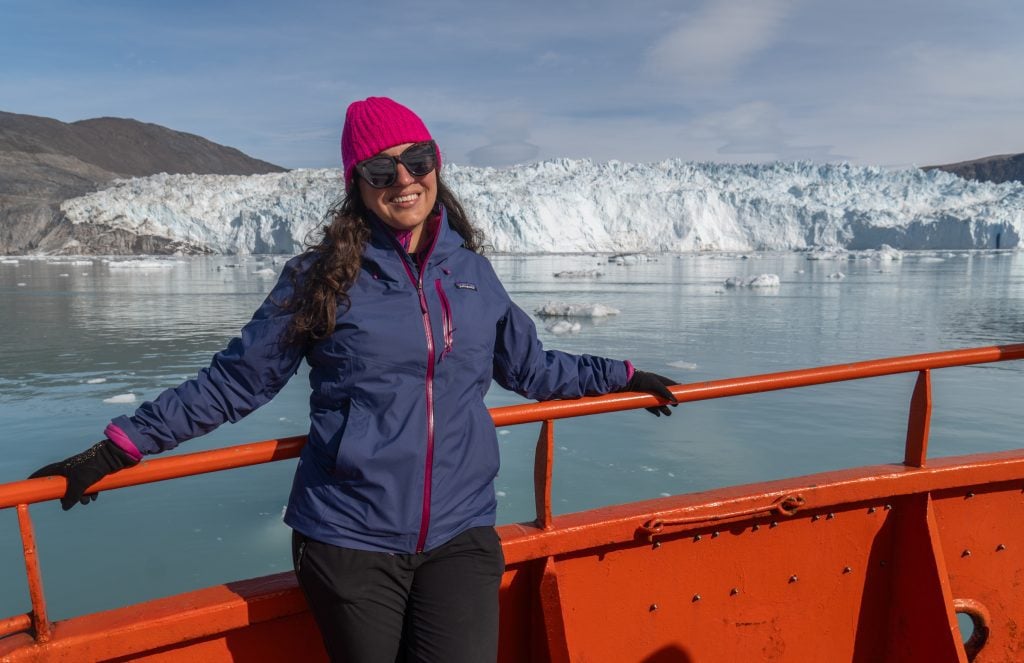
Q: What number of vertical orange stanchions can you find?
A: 3